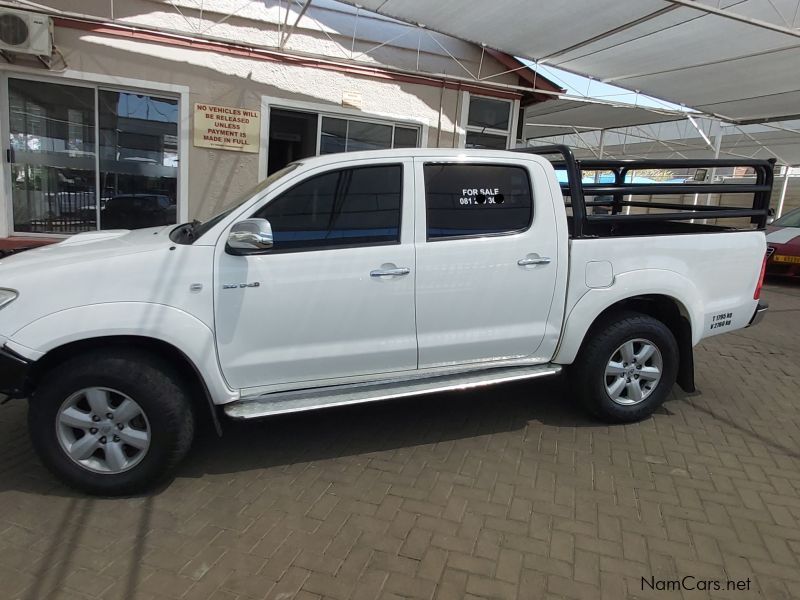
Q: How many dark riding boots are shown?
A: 0